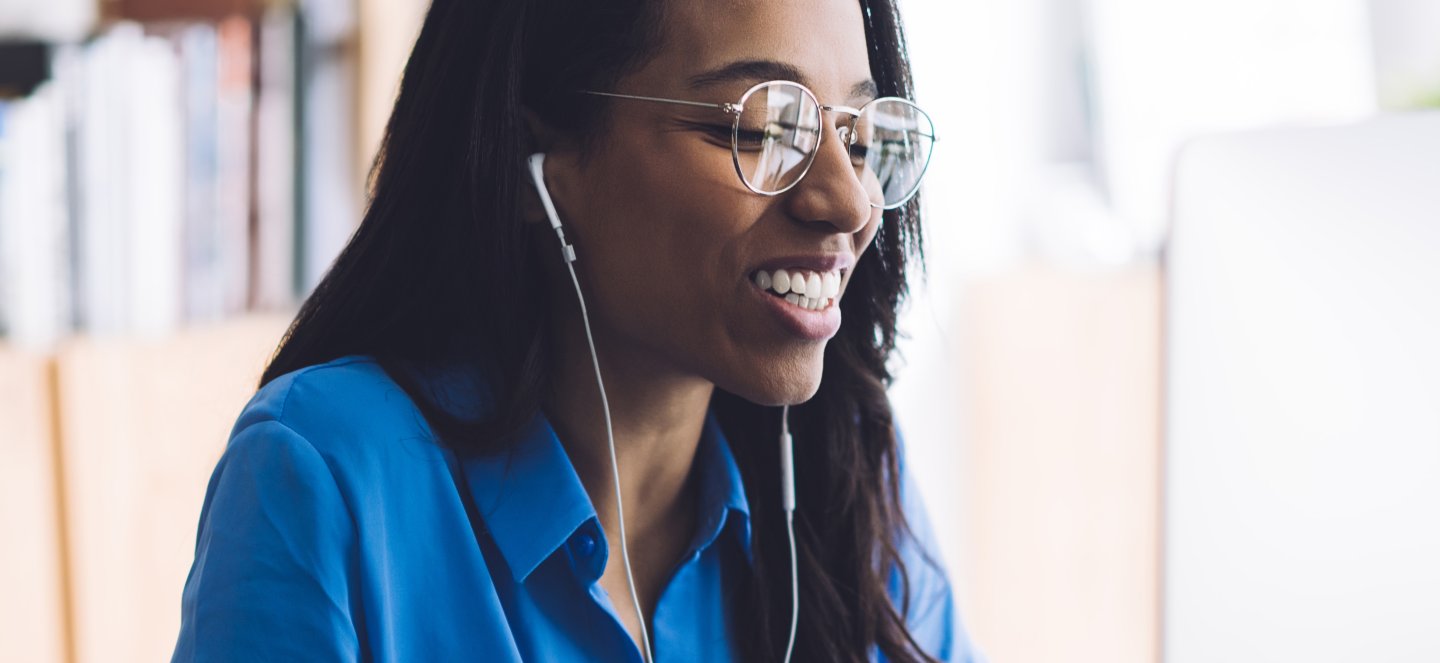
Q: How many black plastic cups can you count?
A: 0